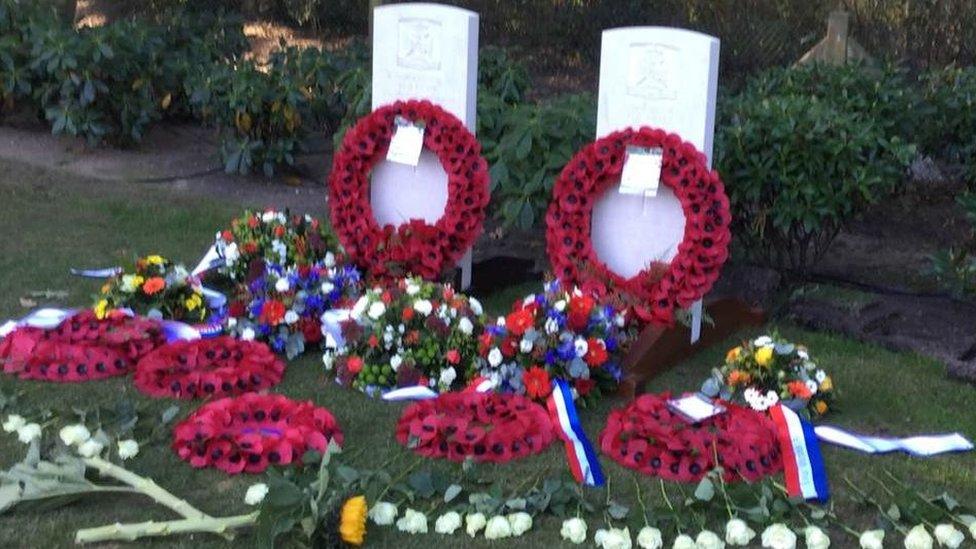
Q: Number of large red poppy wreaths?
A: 7